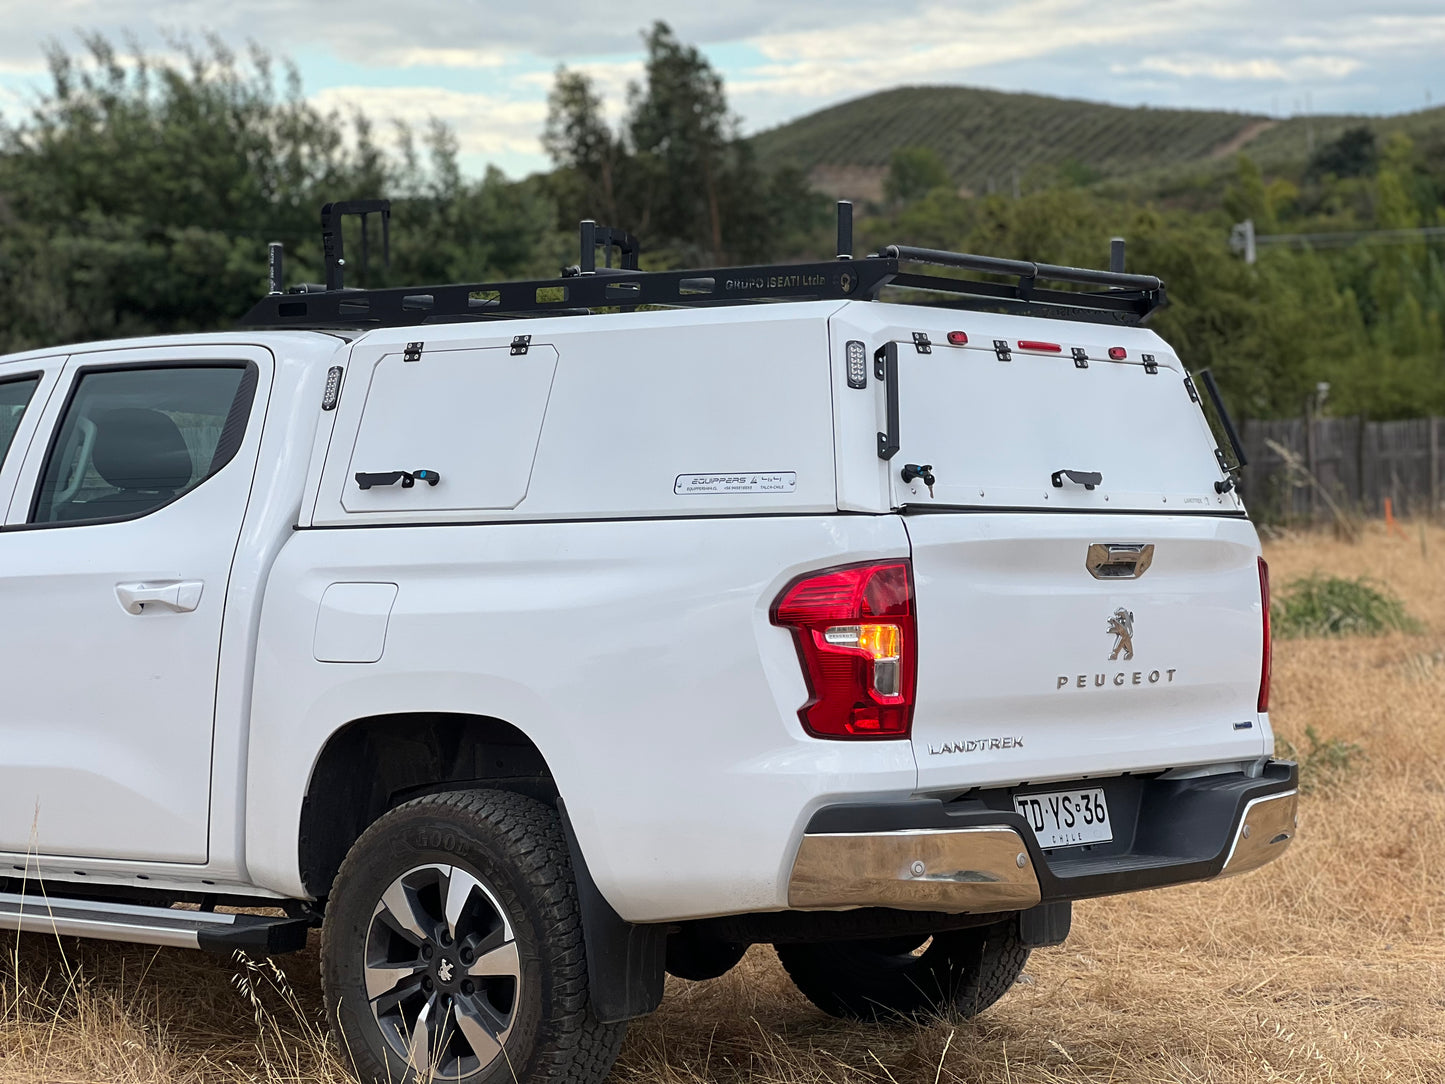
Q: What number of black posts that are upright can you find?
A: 4